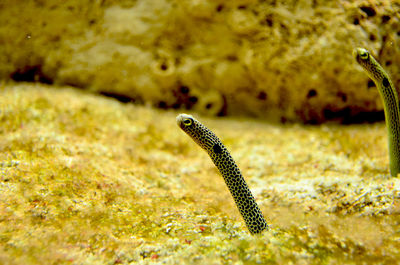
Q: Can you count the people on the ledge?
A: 0